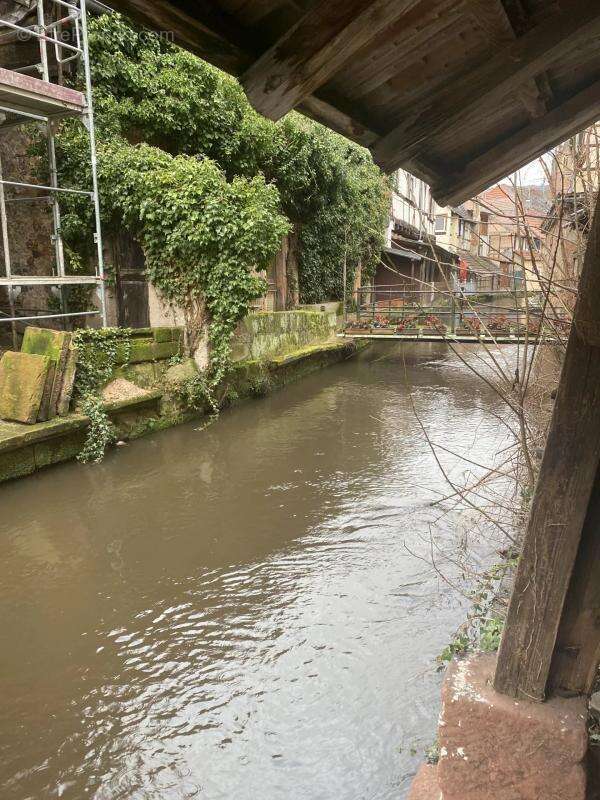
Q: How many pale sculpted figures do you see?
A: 0